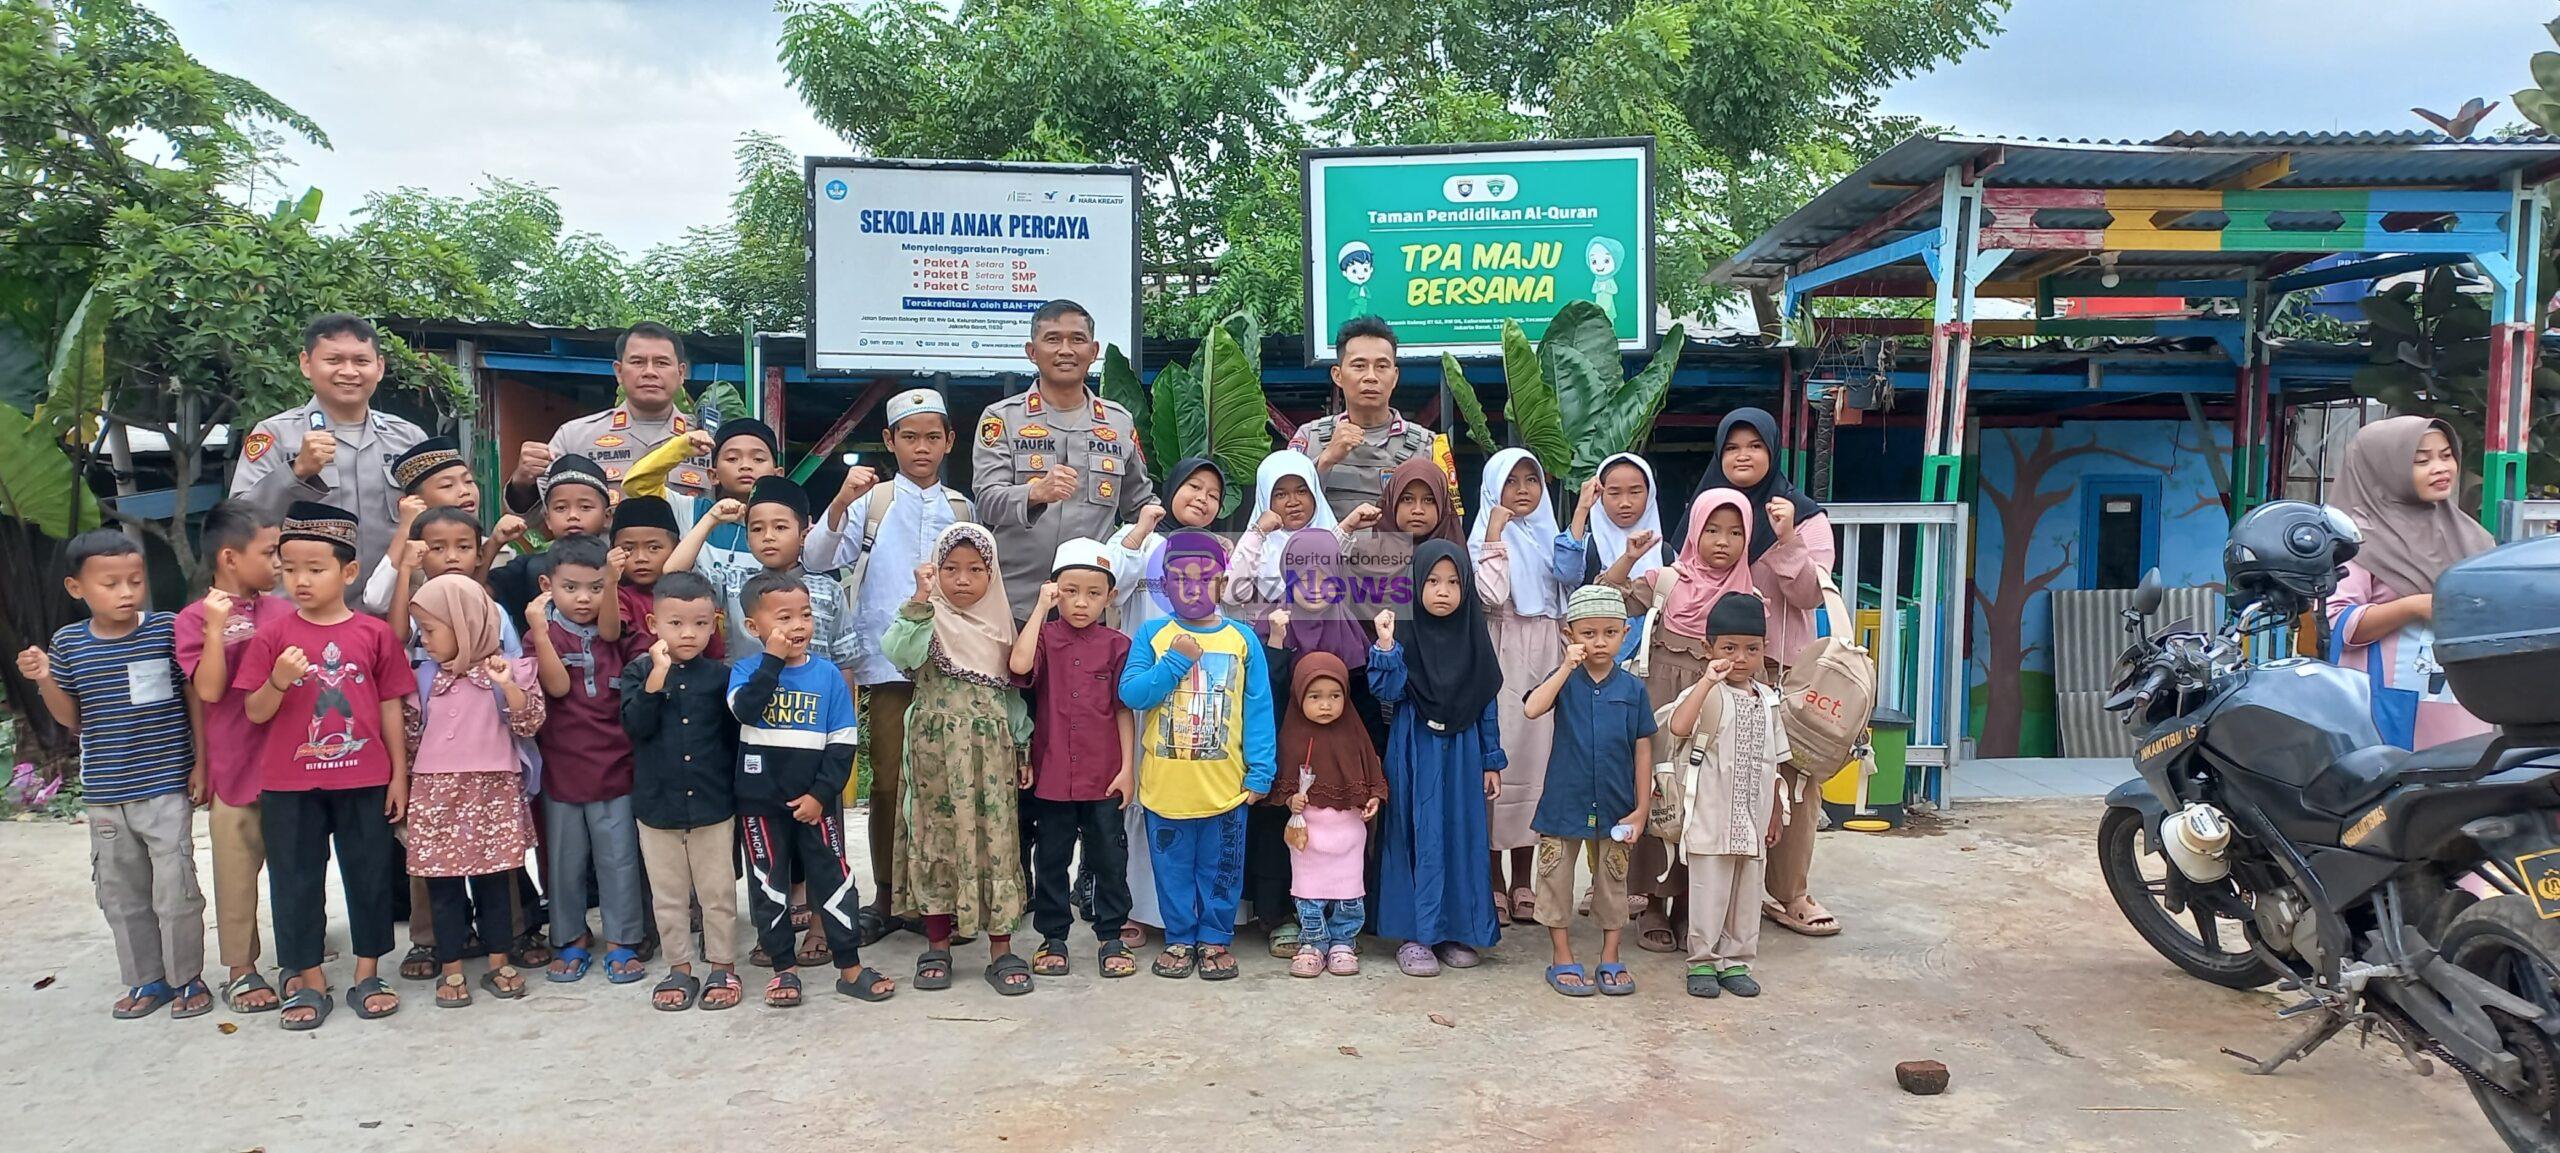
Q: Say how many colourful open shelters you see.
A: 1